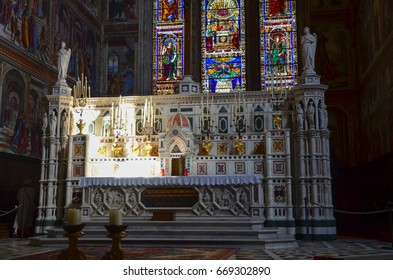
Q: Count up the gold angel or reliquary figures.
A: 6